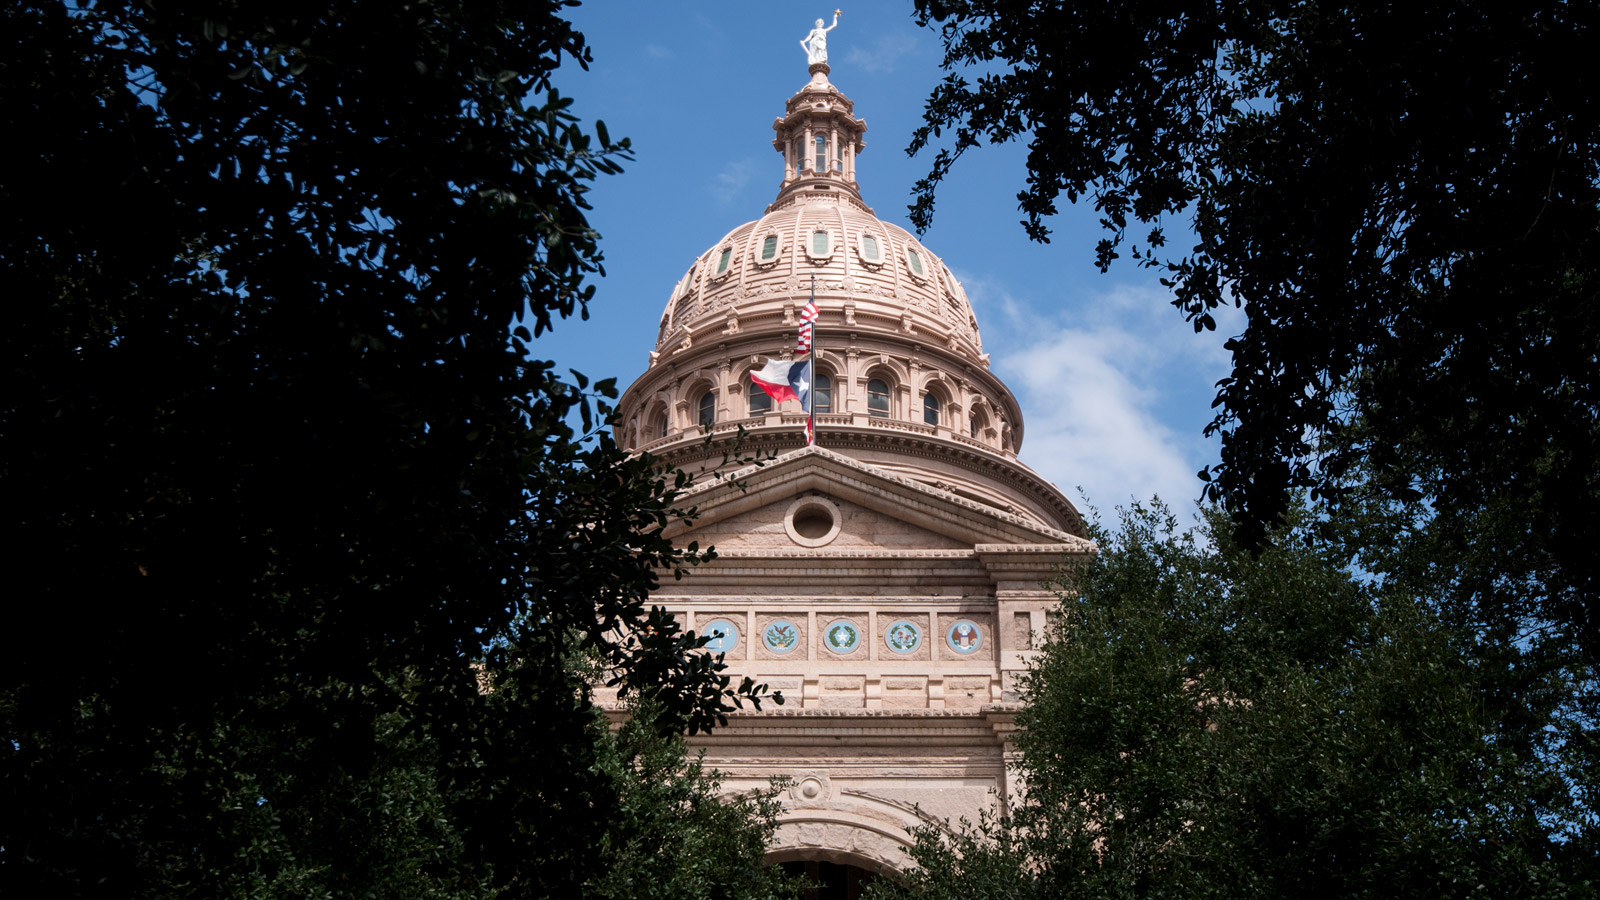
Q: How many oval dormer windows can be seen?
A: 7